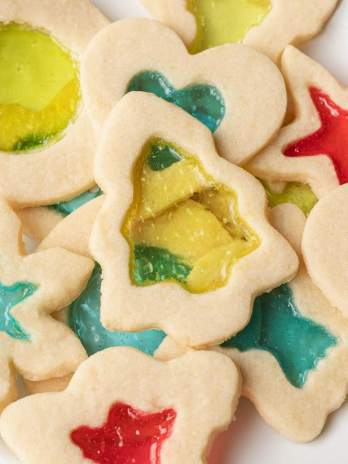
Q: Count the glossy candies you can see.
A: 11